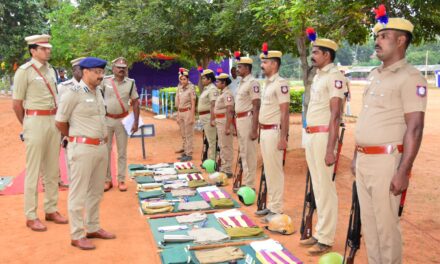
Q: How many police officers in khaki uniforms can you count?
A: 11